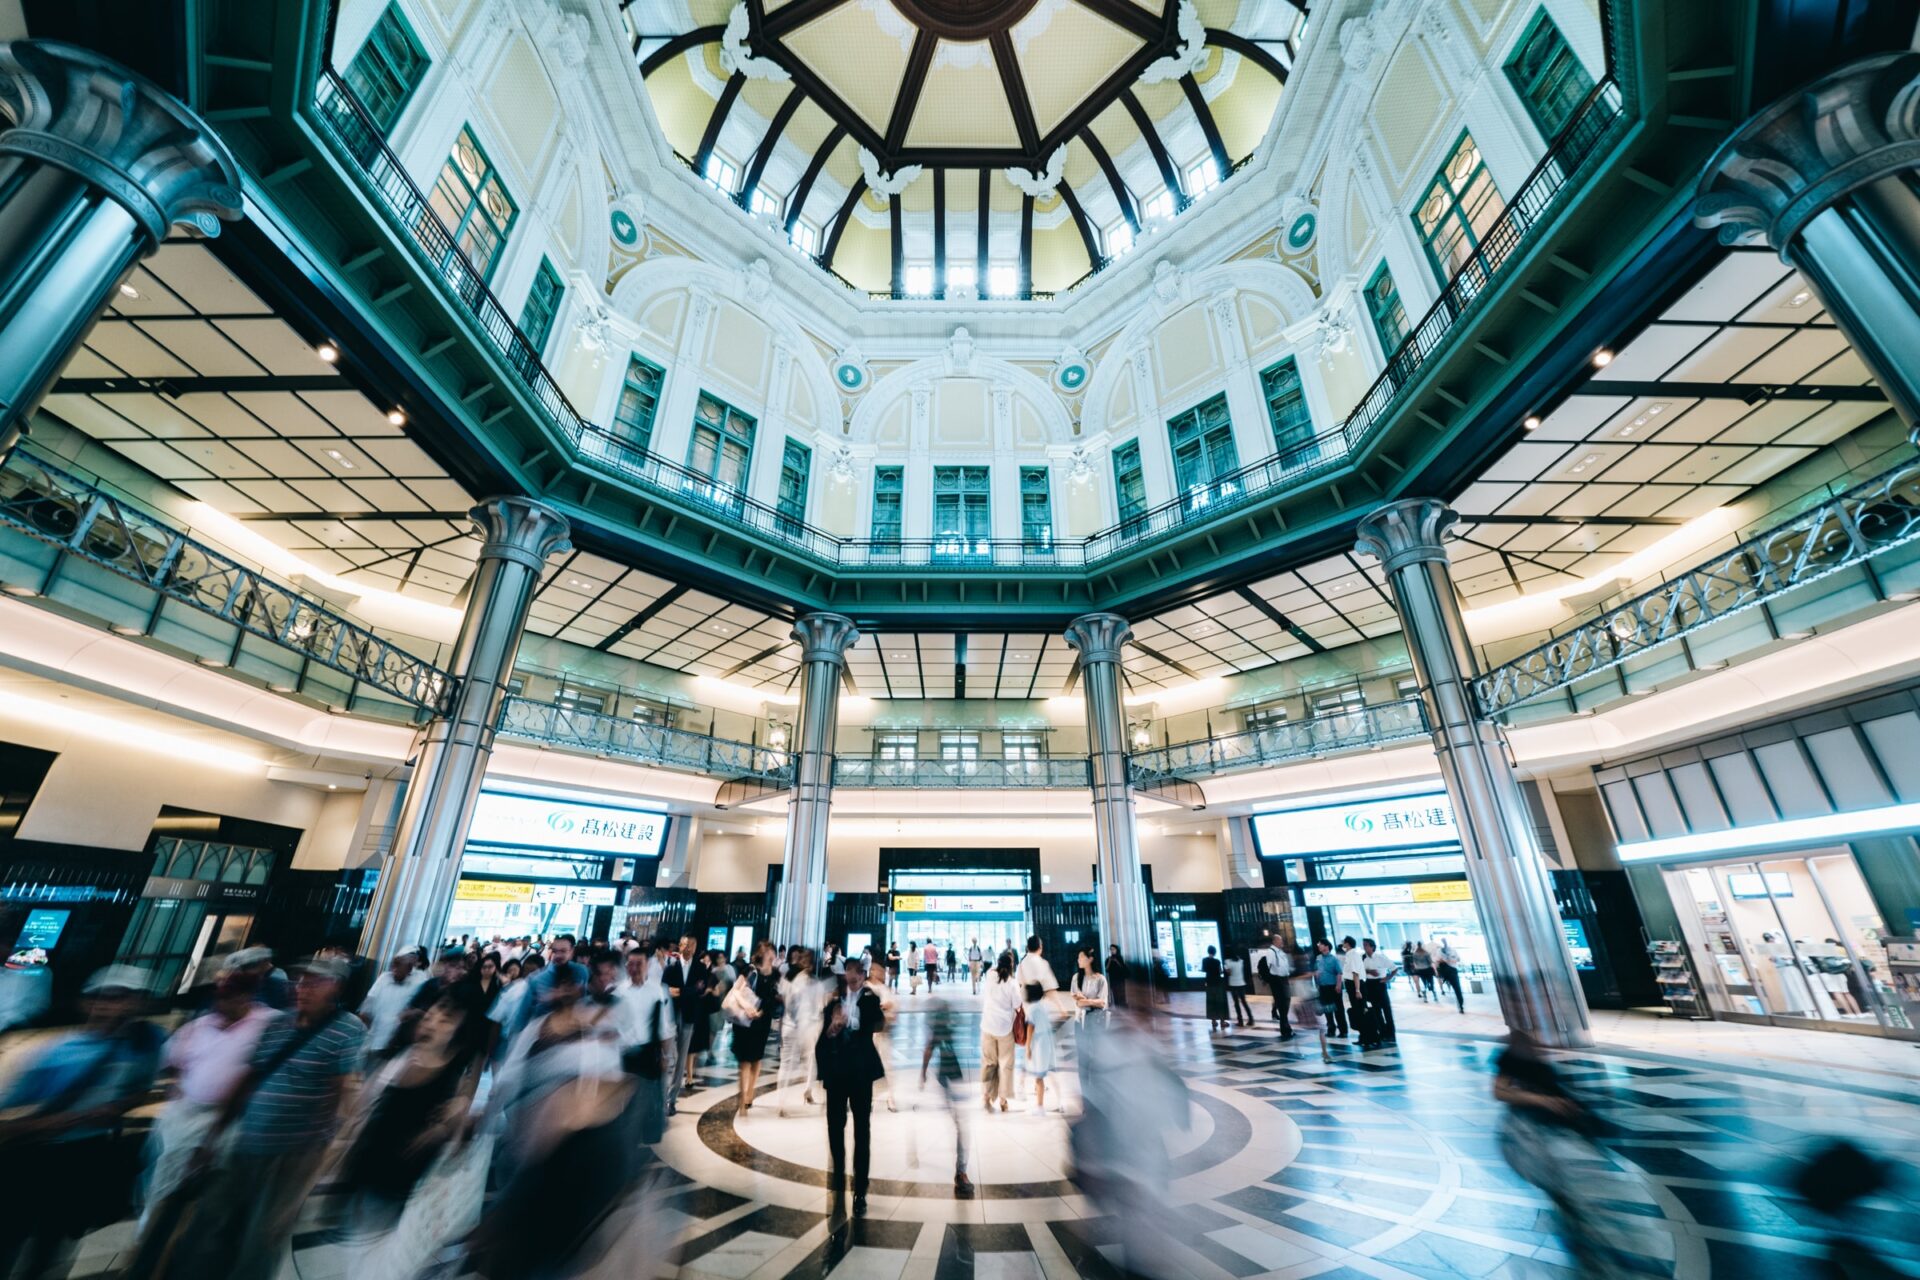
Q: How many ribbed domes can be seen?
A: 1